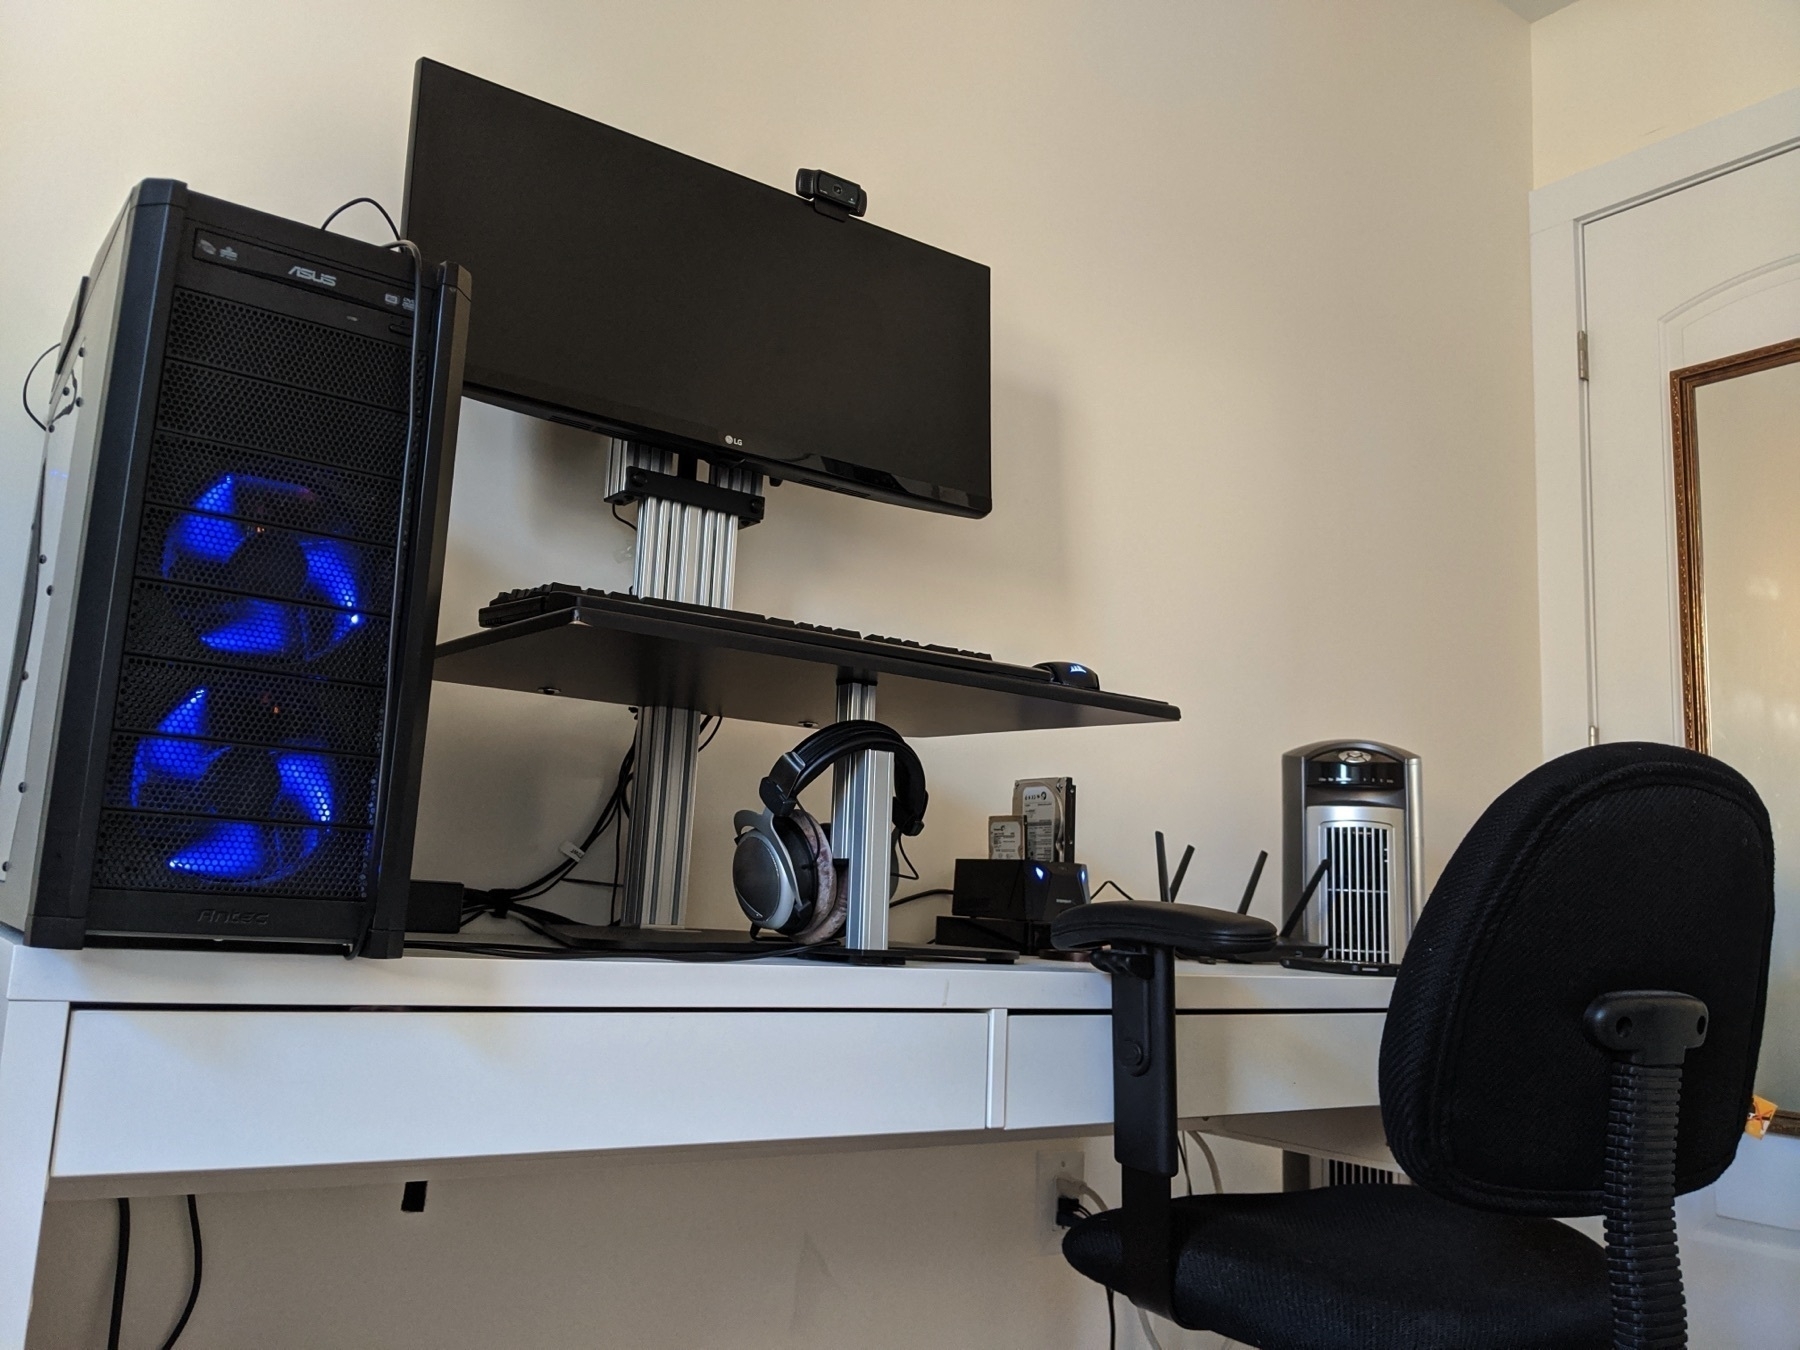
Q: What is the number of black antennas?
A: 4